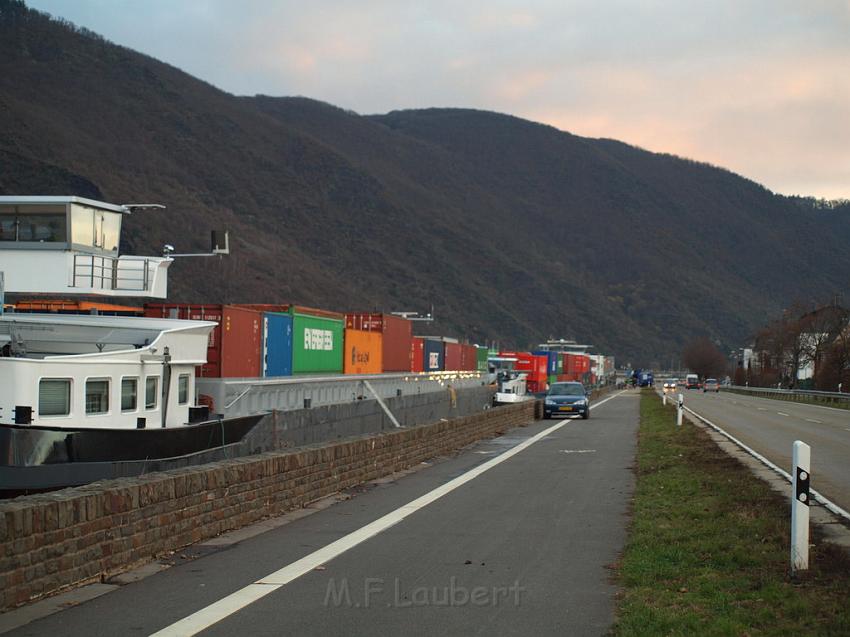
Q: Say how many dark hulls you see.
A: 1